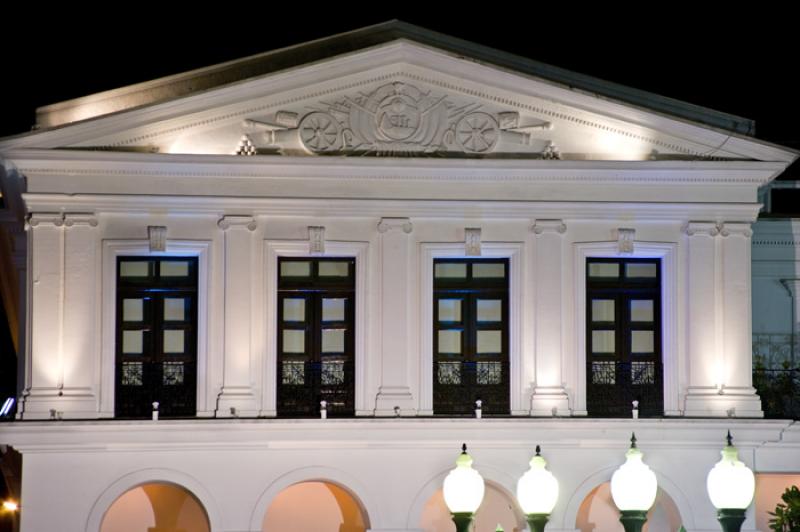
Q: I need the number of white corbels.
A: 4